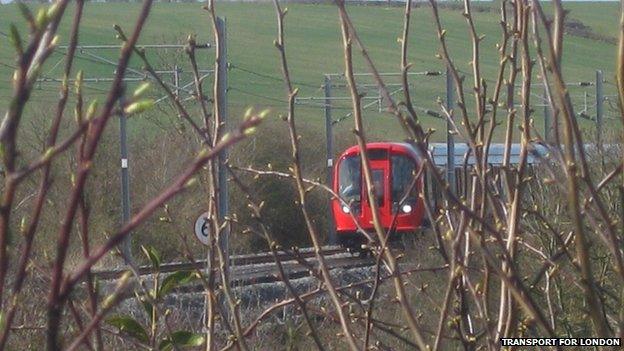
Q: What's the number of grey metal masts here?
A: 6